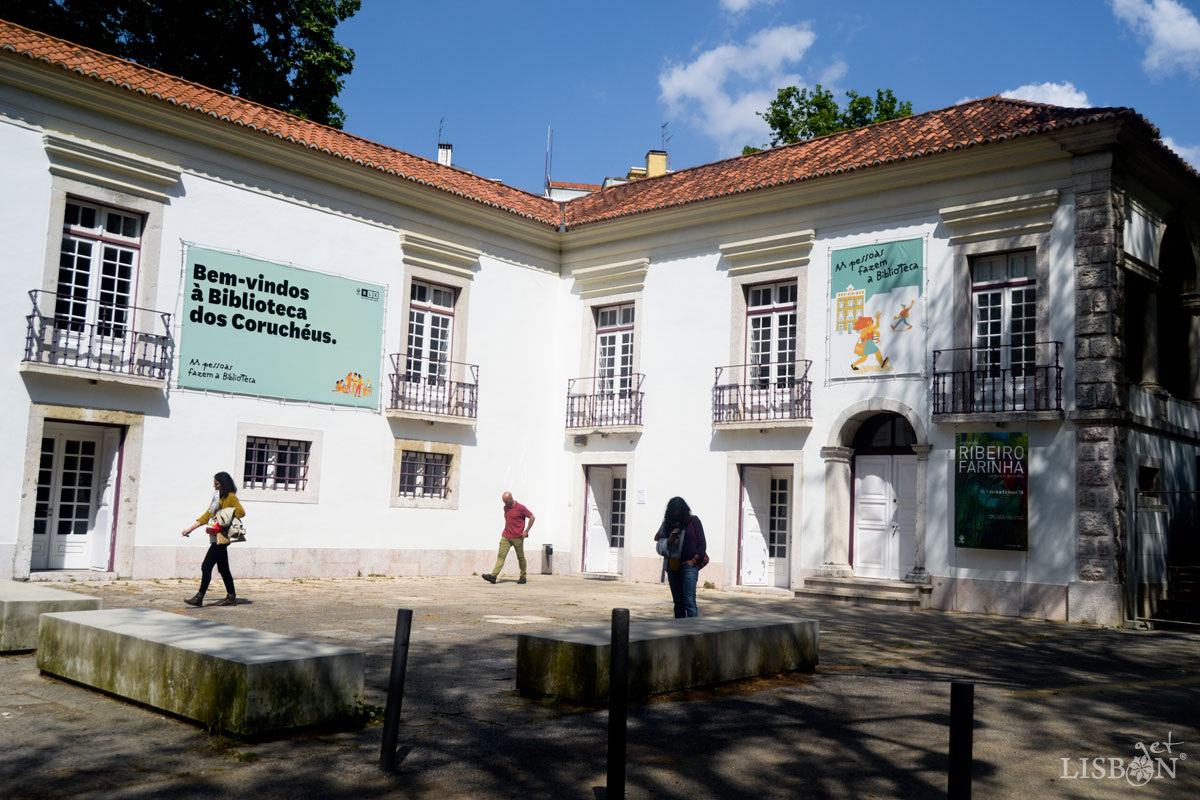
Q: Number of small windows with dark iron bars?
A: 2